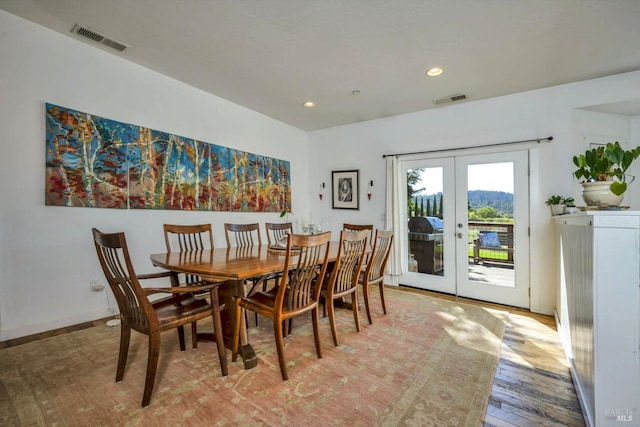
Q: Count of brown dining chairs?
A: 8